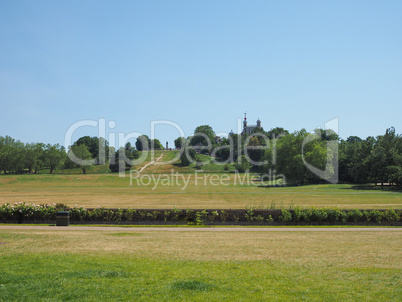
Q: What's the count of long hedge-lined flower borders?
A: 1